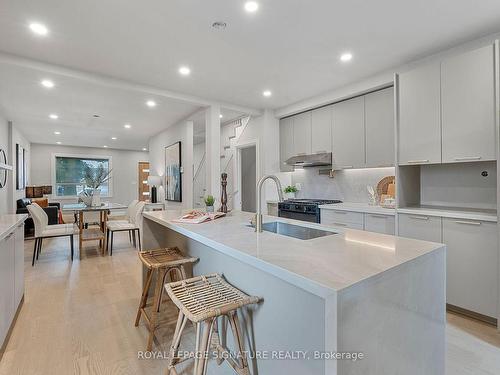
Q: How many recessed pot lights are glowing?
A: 15